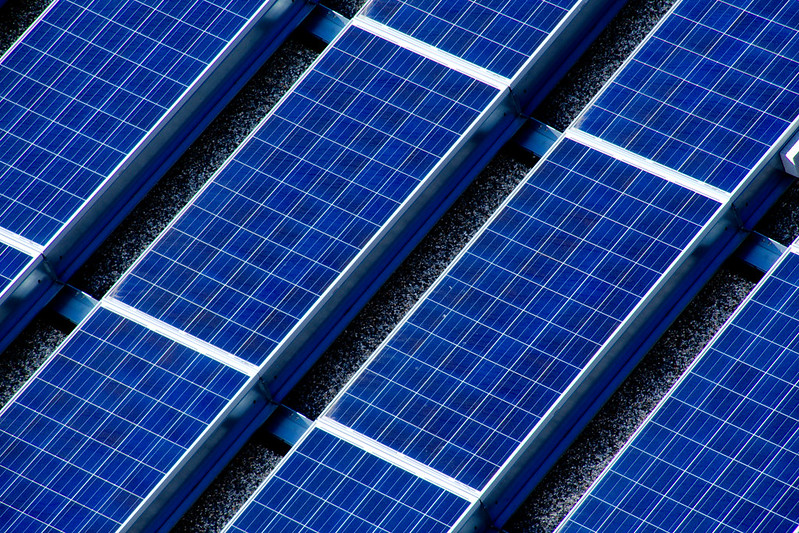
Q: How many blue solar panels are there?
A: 9